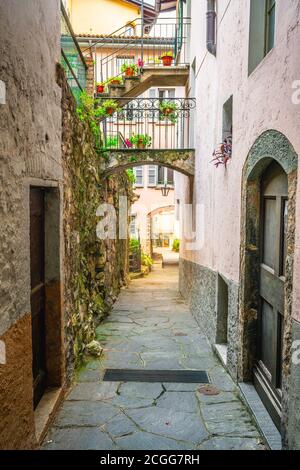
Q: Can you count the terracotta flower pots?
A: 7